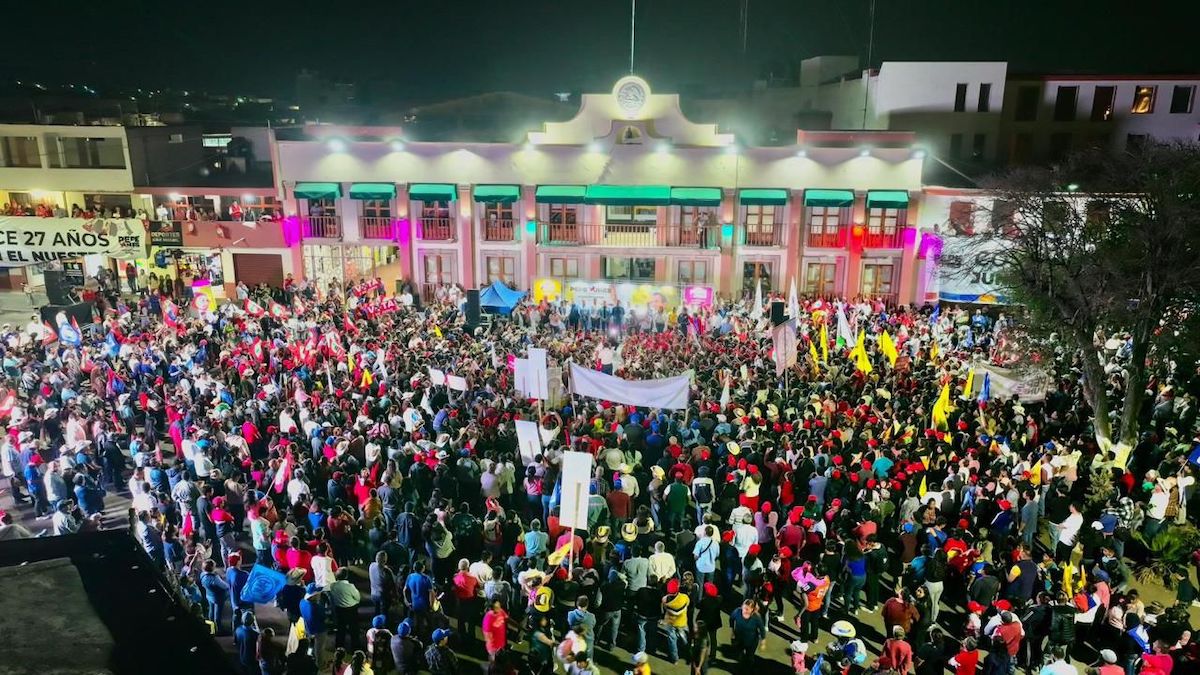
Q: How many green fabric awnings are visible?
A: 10